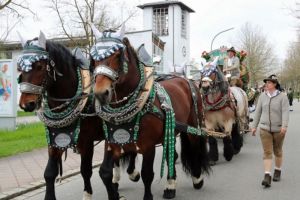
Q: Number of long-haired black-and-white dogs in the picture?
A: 0